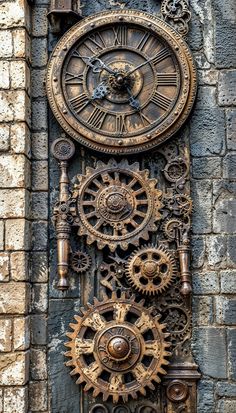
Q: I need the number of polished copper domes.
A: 1